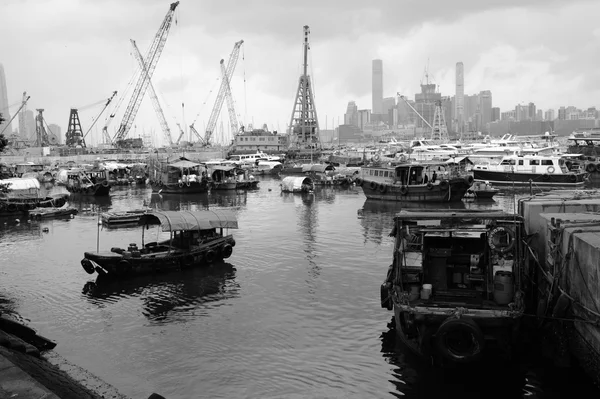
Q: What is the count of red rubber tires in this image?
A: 0